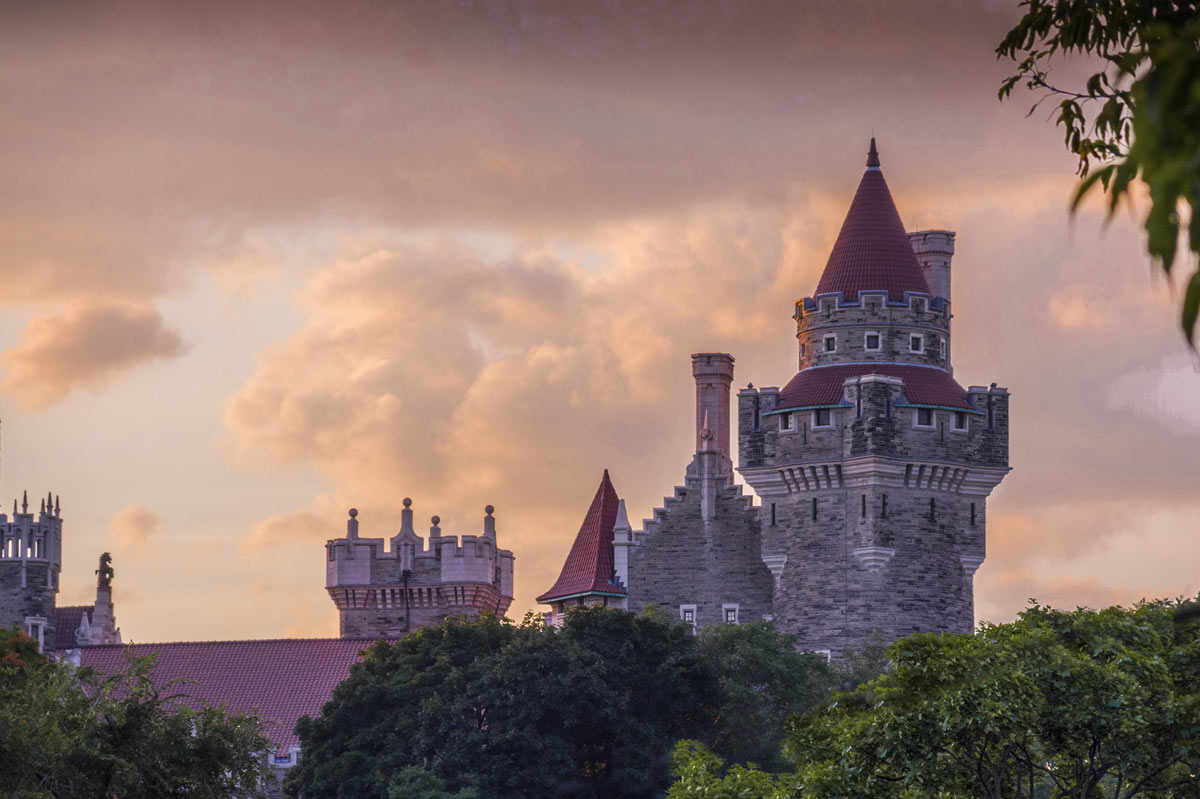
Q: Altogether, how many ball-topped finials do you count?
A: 4